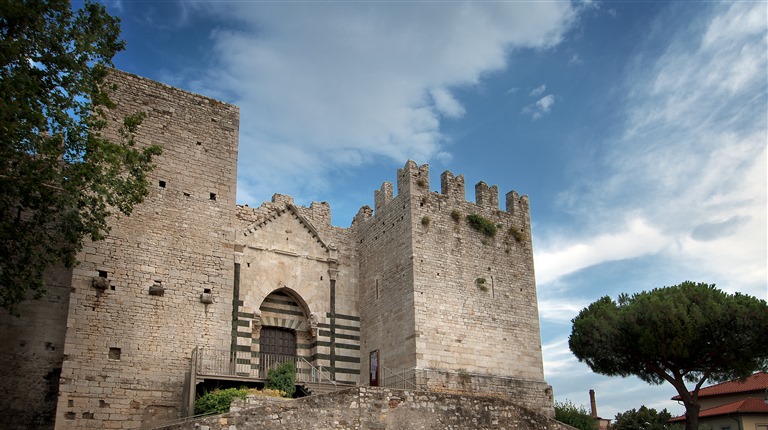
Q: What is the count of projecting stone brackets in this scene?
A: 3